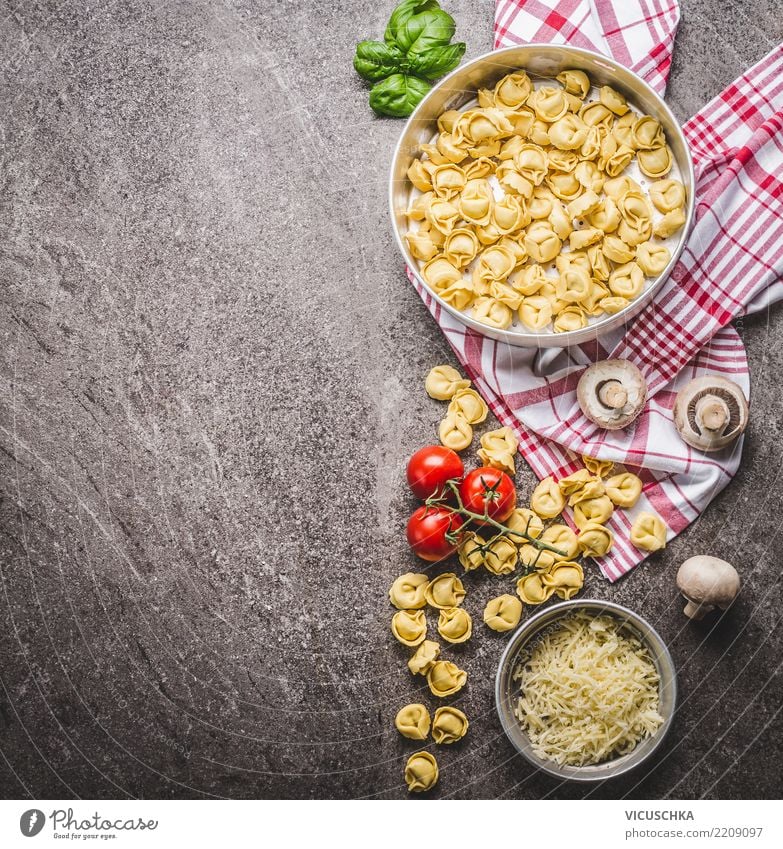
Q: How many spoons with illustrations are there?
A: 0